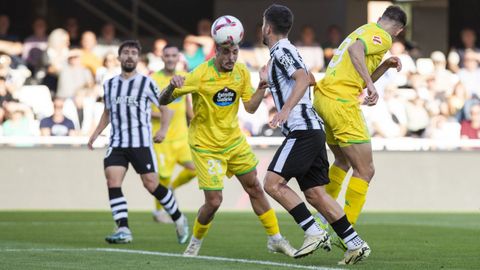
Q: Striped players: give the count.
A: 2